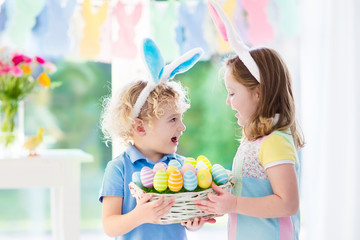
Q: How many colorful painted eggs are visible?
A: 14